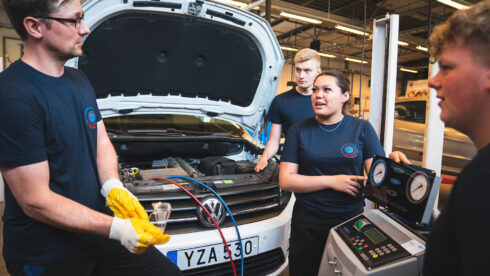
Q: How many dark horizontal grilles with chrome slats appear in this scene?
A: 1